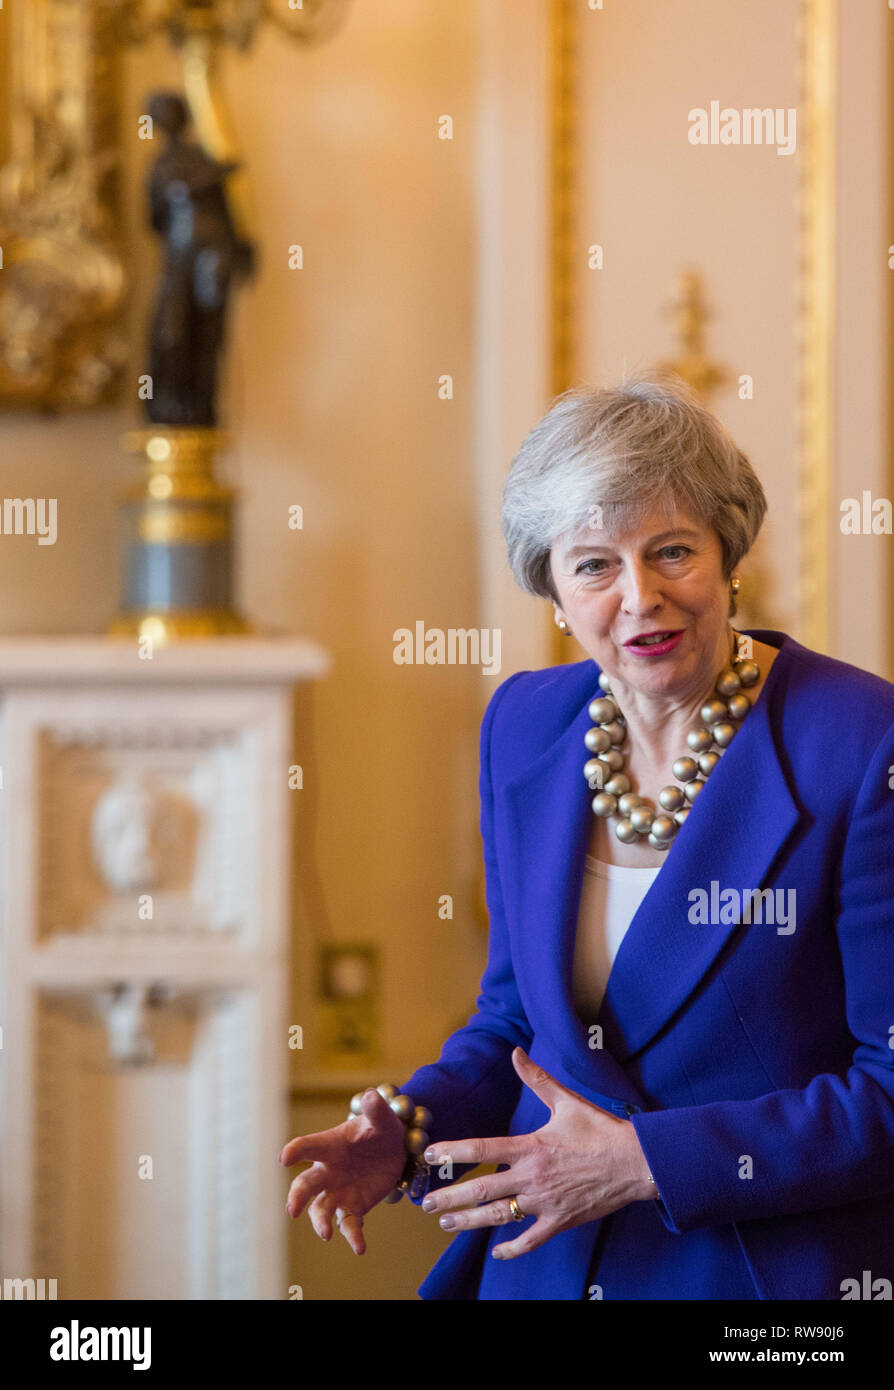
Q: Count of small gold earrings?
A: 2